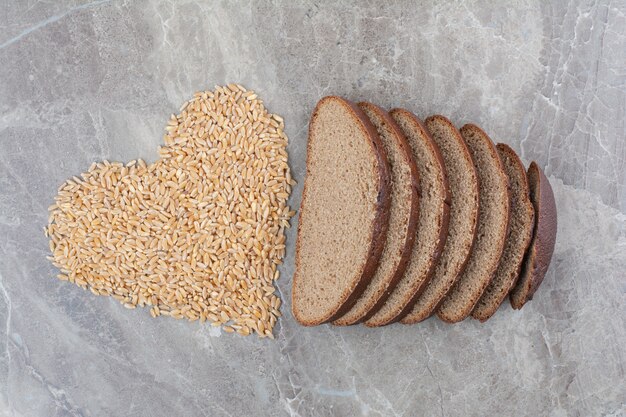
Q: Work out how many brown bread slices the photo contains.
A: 7